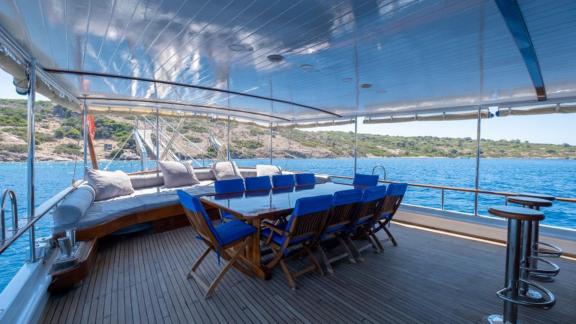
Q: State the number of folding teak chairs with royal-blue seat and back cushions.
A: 10